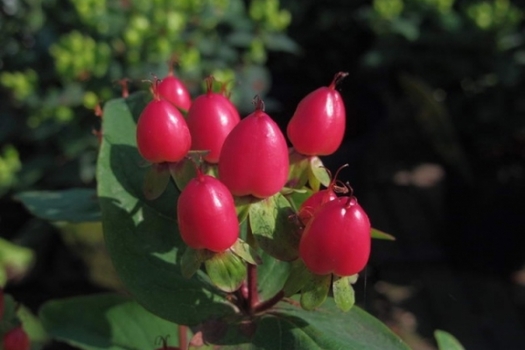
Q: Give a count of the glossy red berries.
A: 8